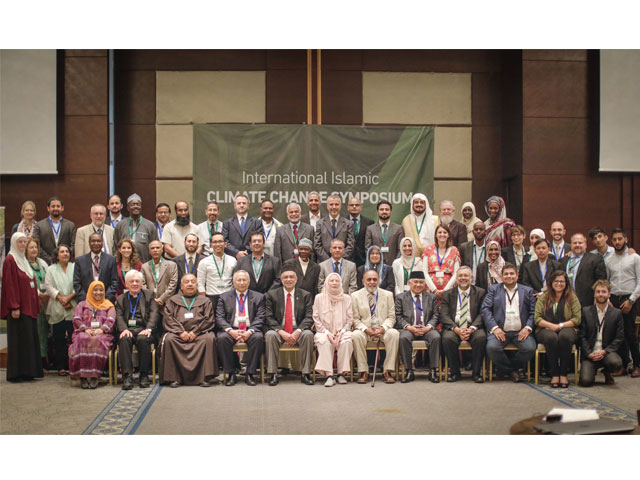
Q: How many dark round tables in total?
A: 1